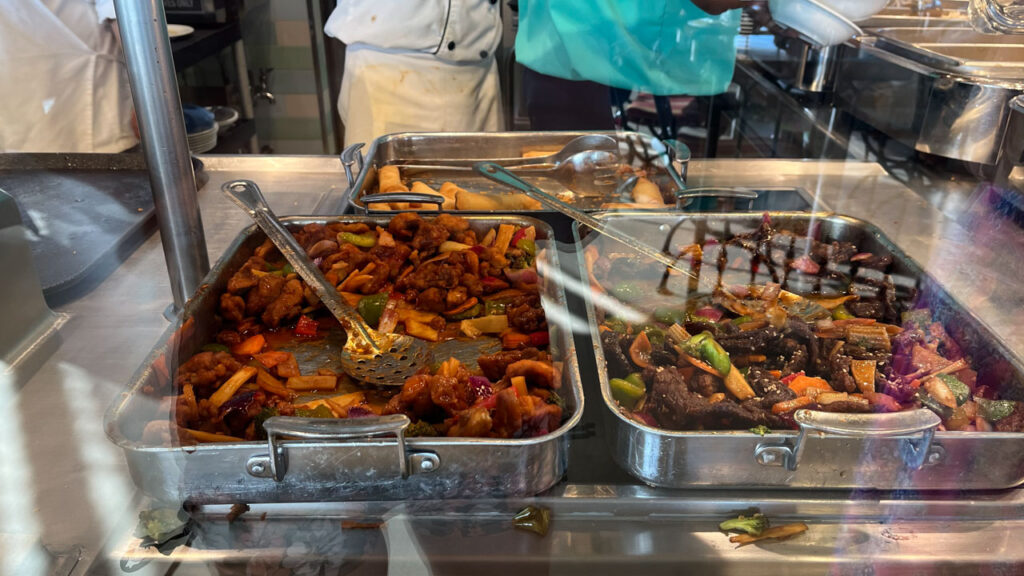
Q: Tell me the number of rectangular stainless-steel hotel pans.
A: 3